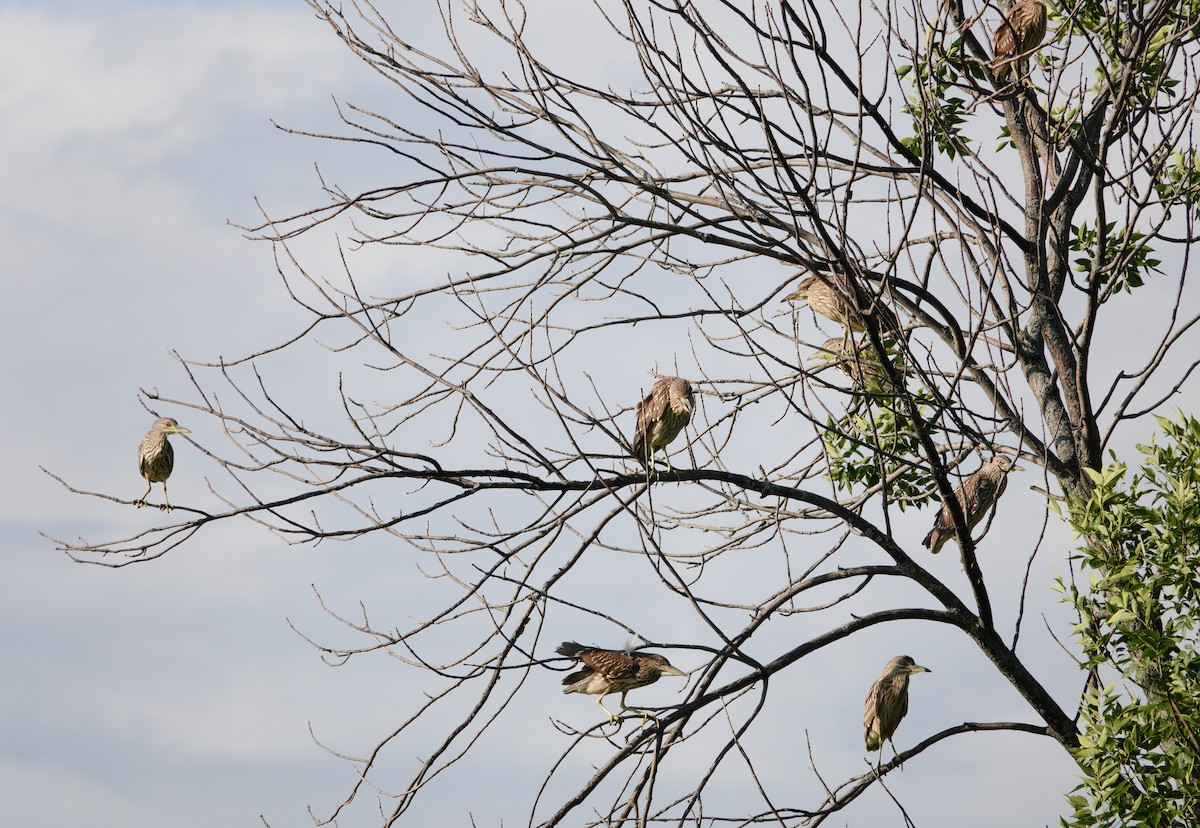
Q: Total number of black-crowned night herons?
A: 8